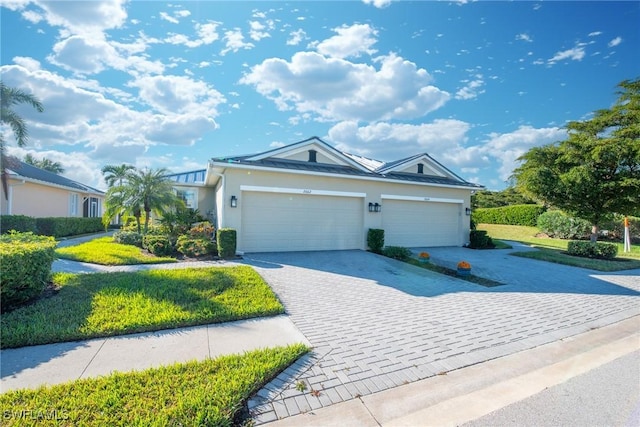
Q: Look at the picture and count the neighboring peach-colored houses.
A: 1